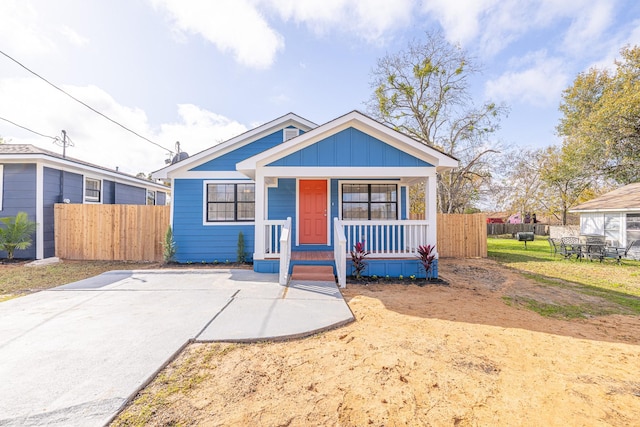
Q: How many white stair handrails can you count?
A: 2